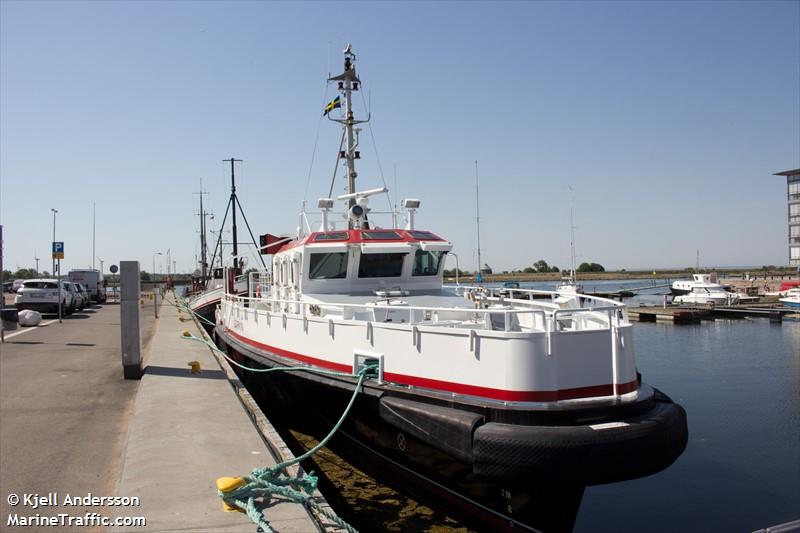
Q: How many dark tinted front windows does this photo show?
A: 3